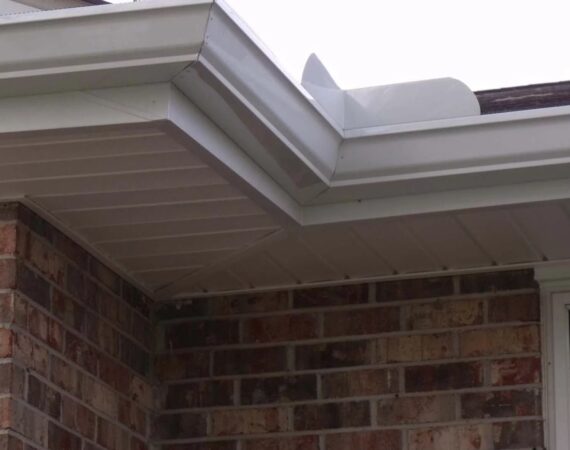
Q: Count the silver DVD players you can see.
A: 0